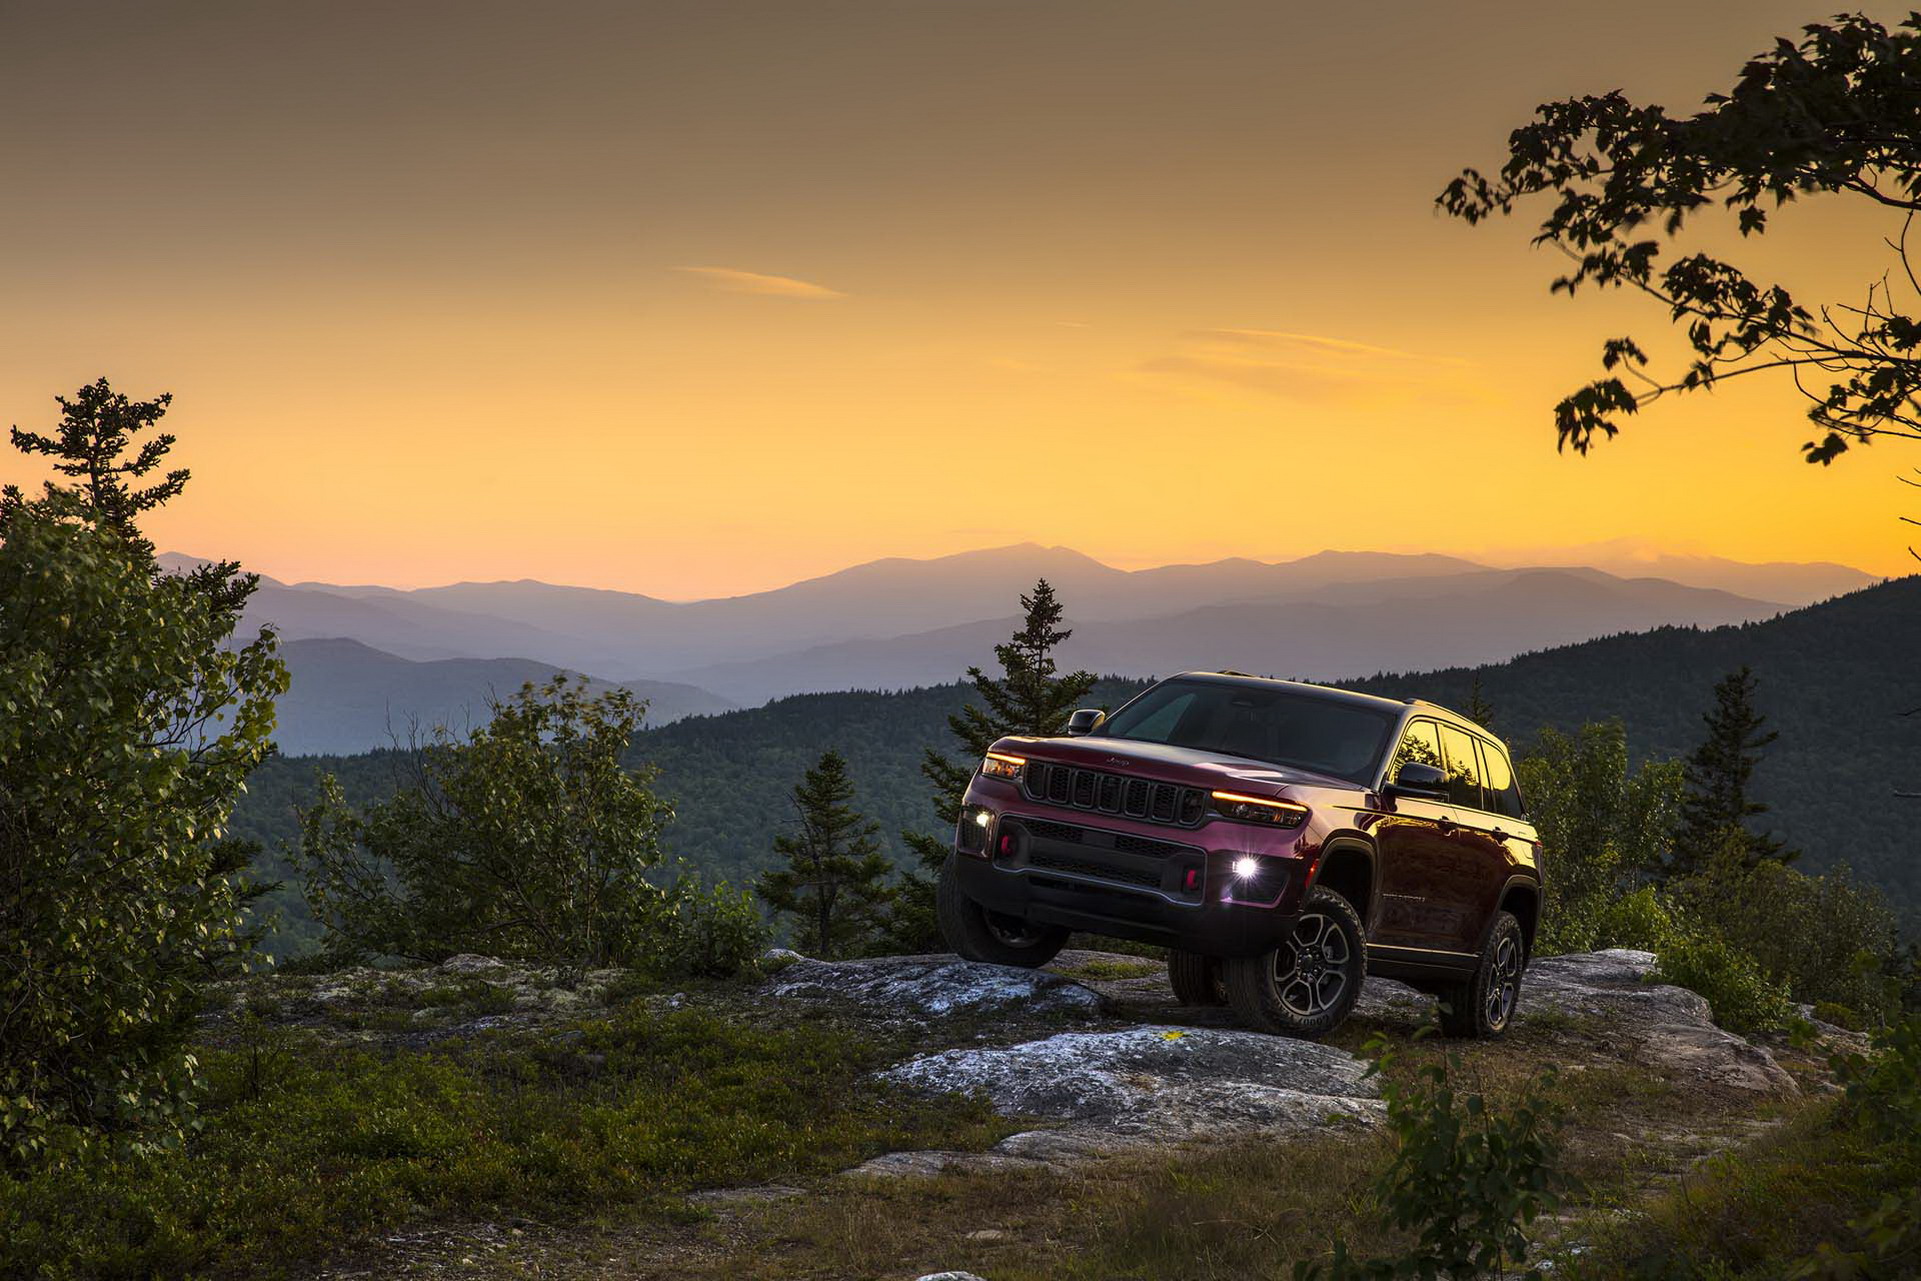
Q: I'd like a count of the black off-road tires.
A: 4